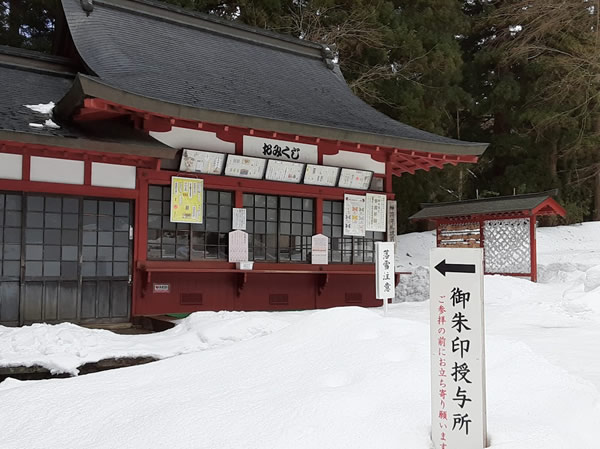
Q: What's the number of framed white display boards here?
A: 5